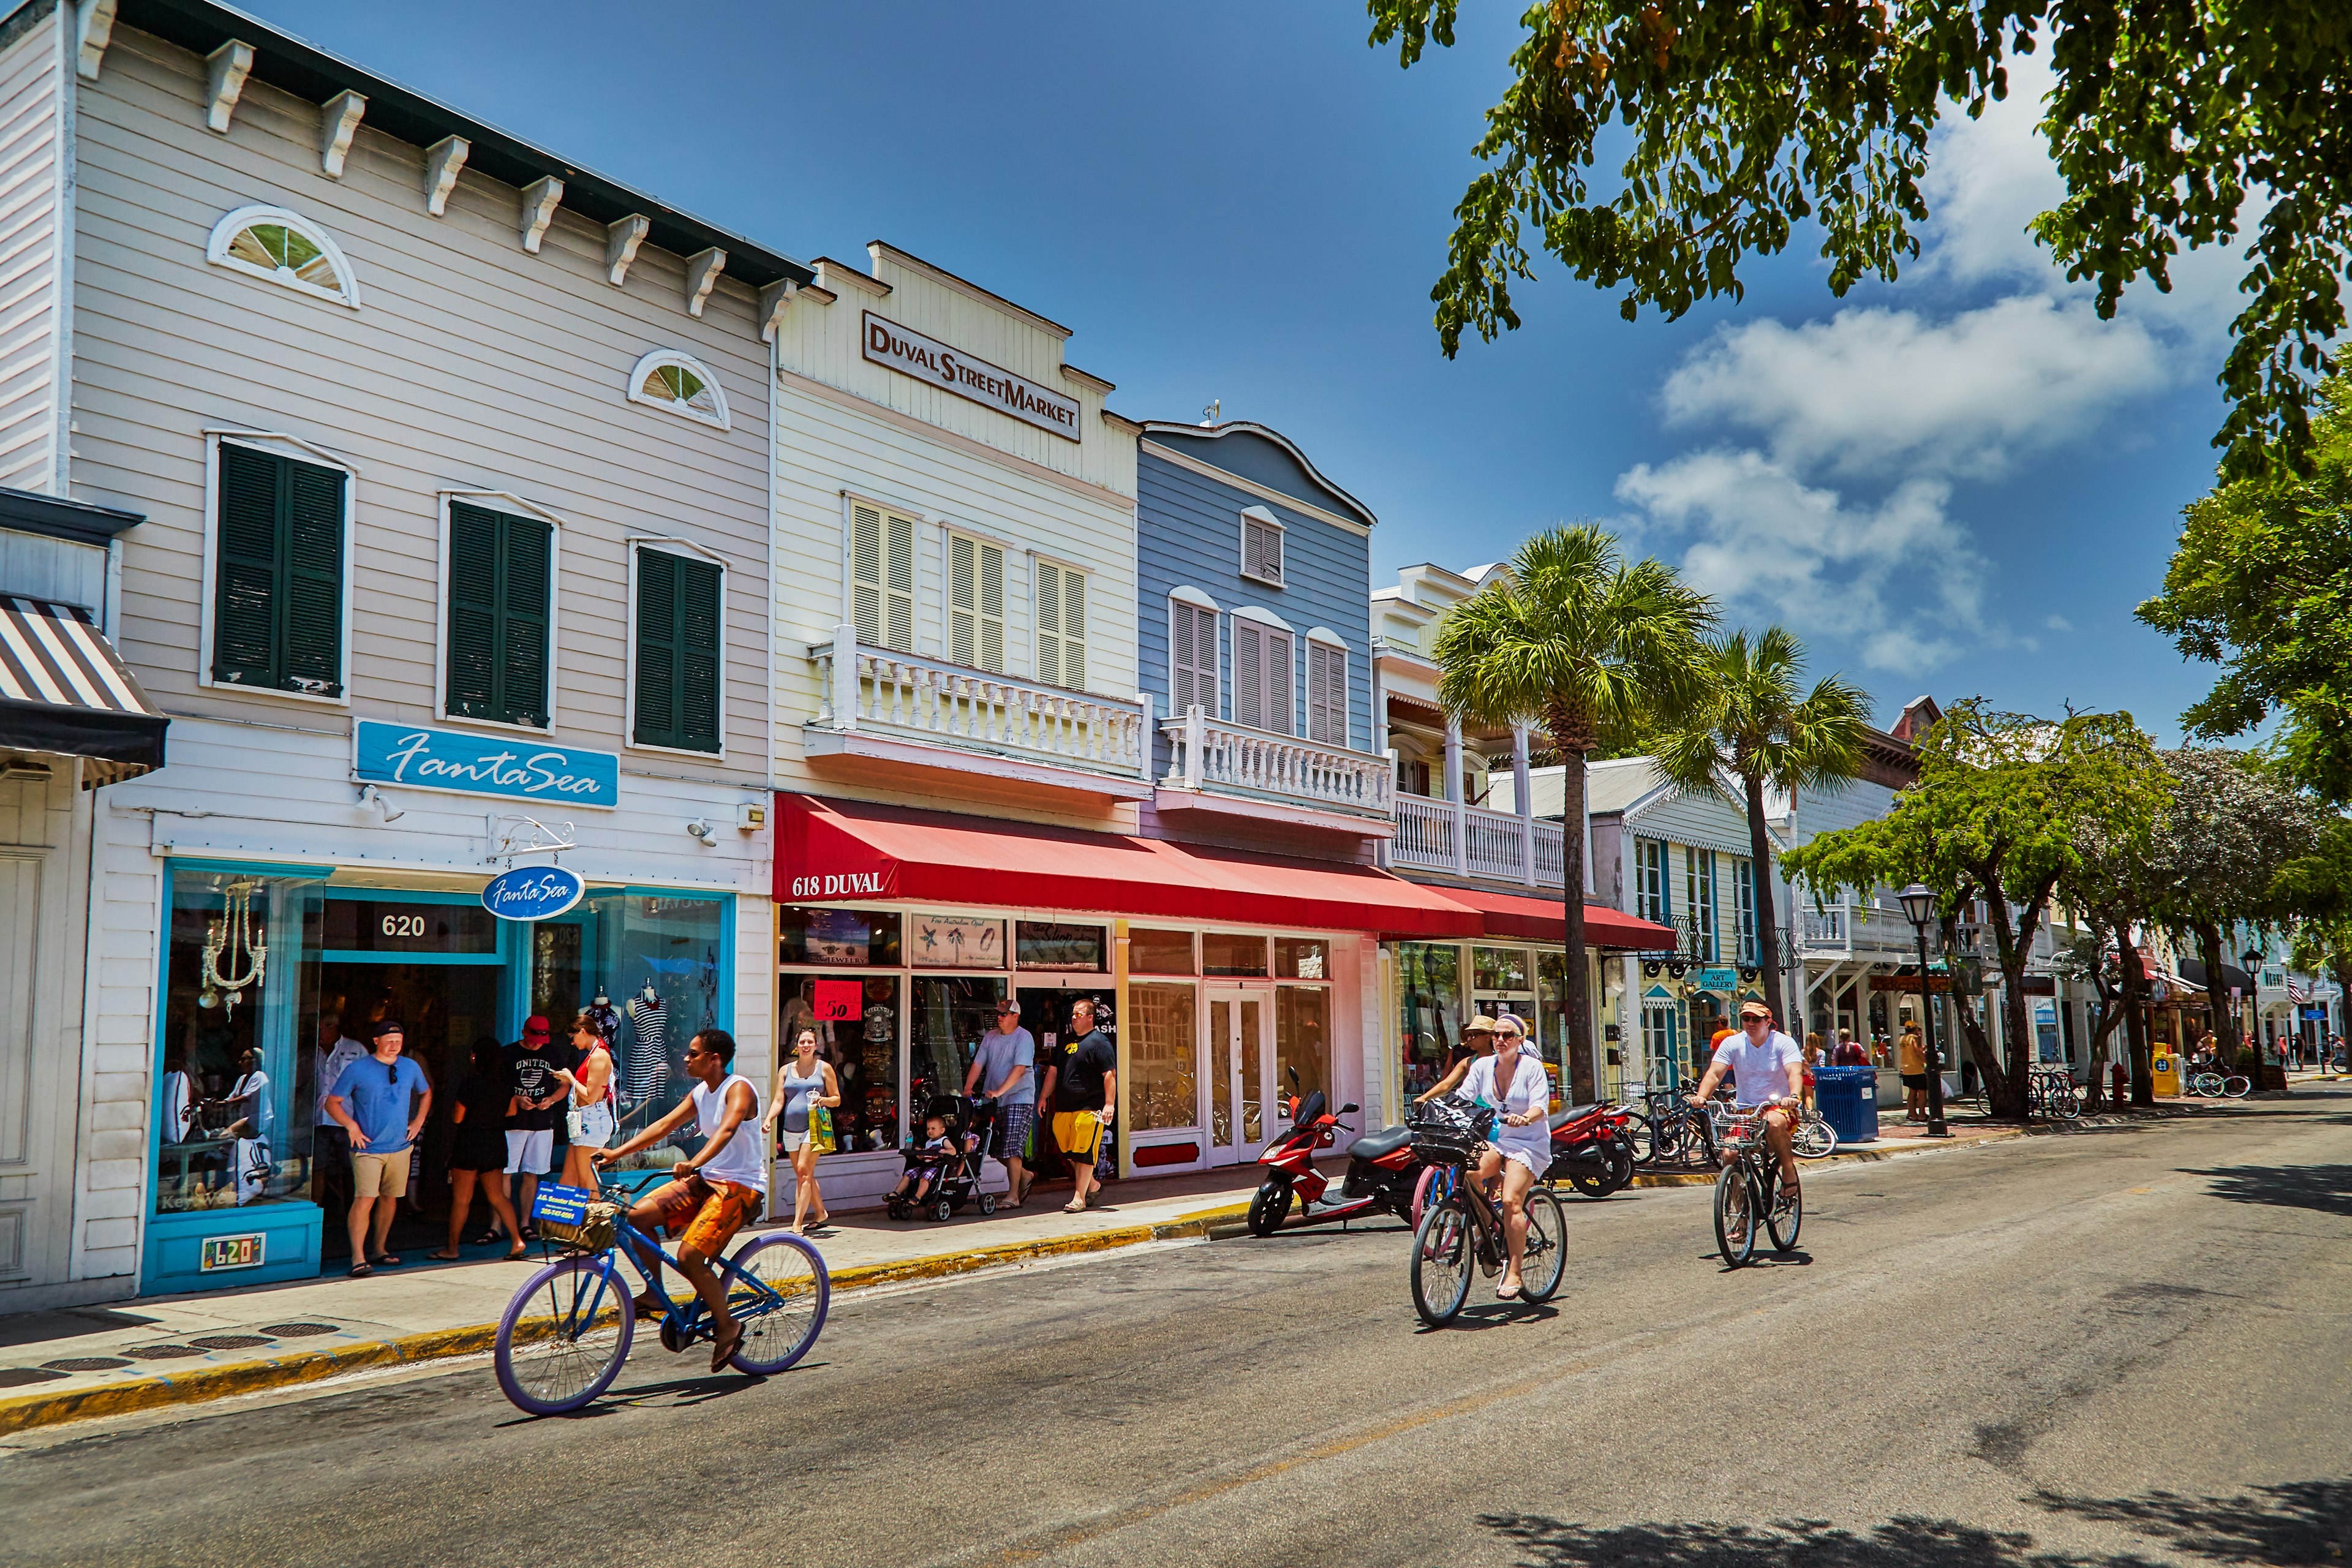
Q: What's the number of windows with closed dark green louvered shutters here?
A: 3